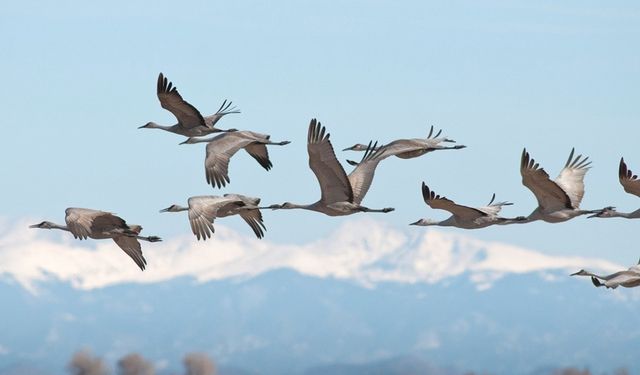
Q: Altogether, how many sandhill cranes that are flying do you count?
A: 10